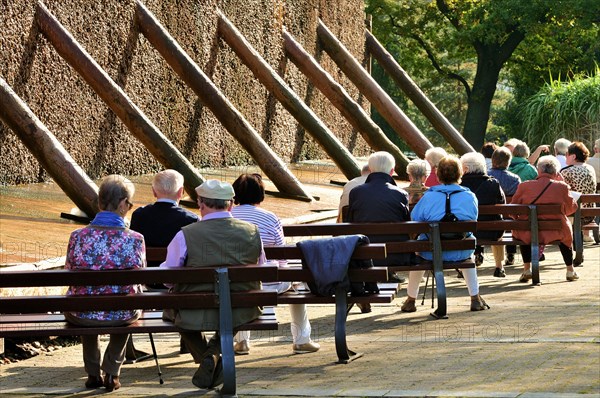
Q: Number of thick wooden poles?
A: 7